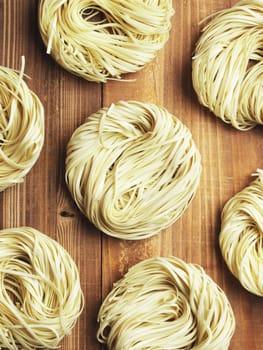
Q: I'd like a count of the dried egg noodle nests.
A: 7